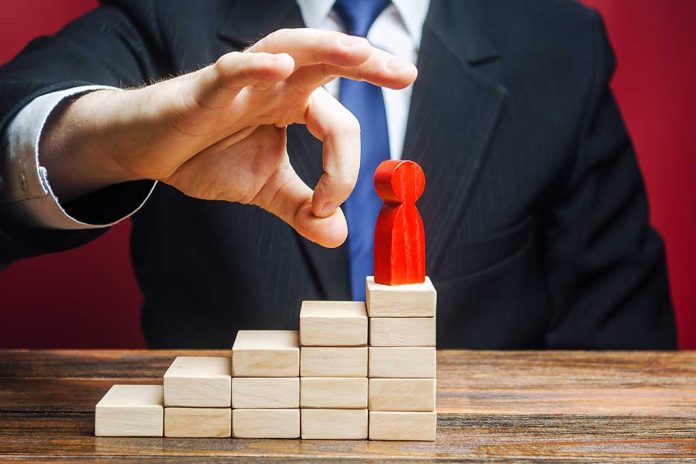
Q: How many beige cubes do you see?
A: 15